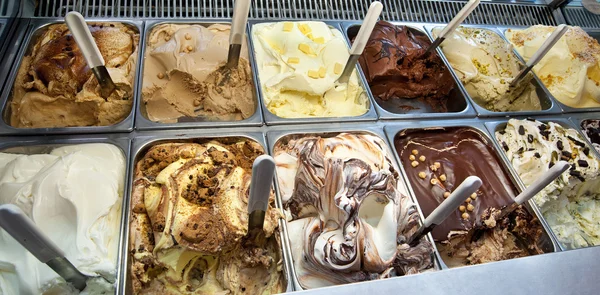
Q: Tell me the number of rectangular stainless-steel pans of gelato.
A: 12